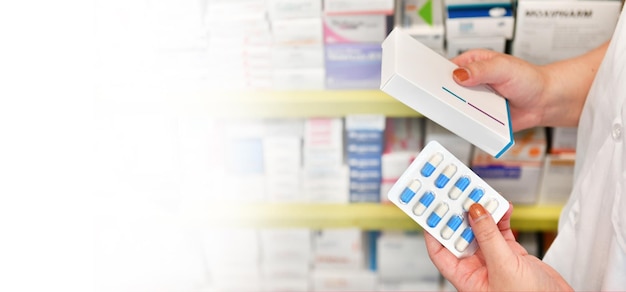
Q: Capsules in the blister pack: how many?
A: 10